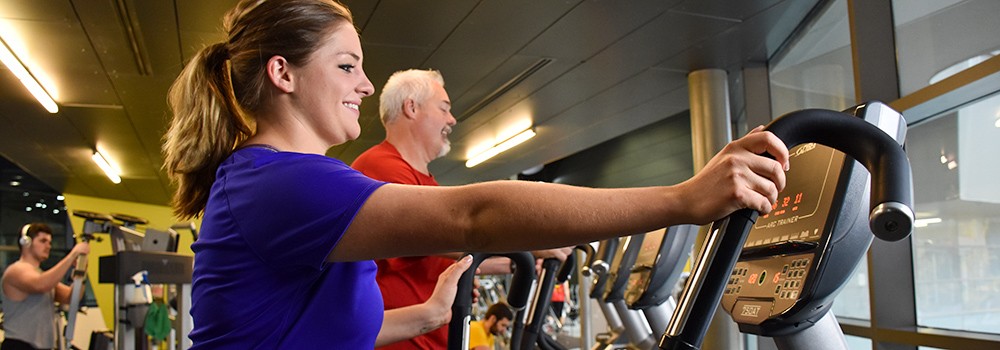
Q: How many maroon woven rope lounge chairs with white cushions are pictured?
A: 0